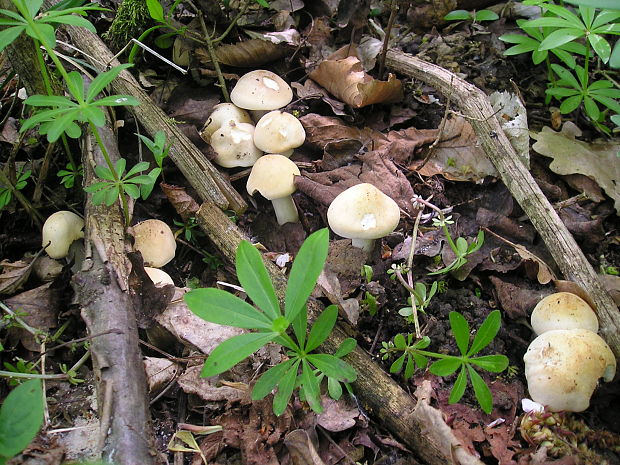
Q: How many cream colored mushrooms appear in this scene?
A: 11